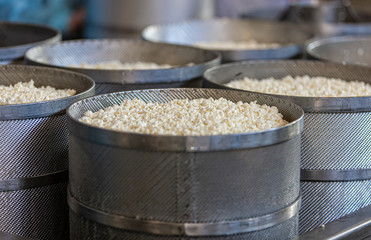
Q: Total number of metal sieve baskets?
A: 7